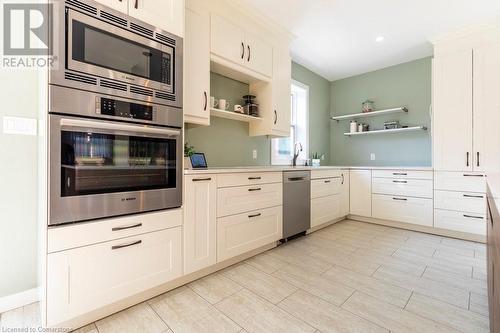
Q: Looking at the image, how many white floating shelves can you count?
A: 2